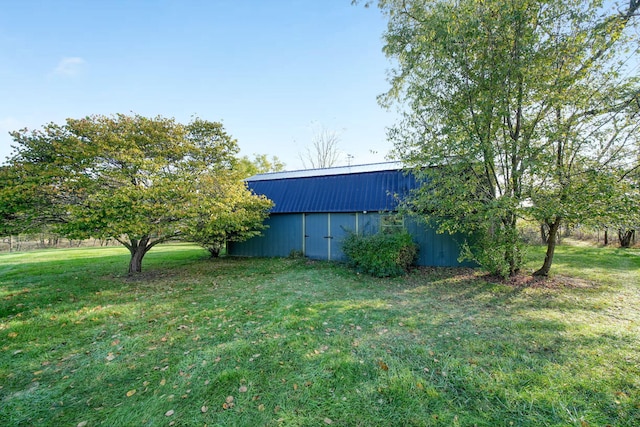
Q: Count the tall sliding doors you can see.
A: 2